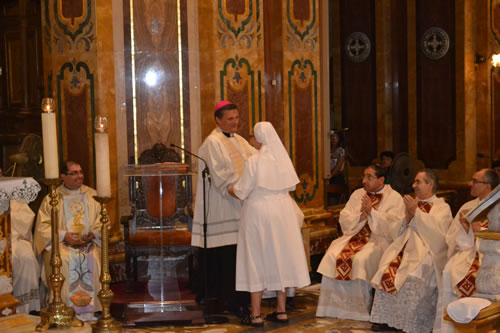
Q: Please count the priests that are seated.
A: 4